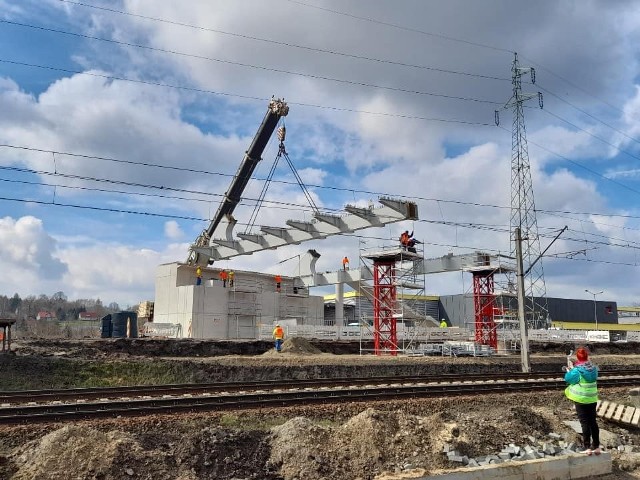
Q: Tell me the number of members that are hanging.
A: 1